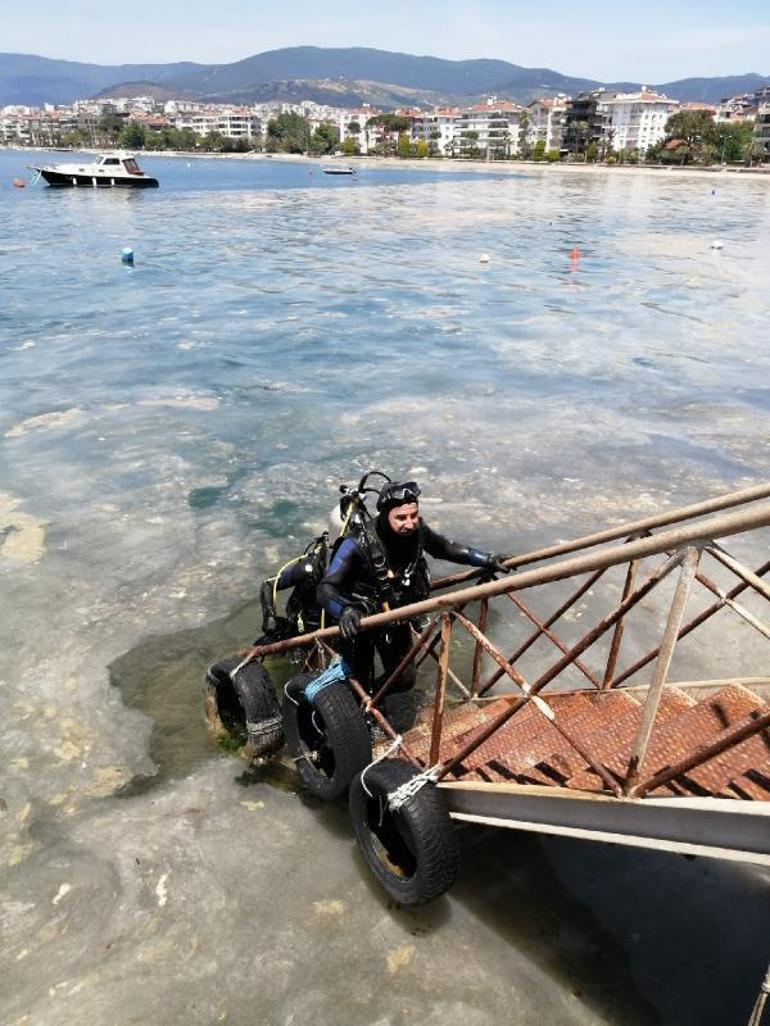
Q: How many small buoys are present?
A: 5